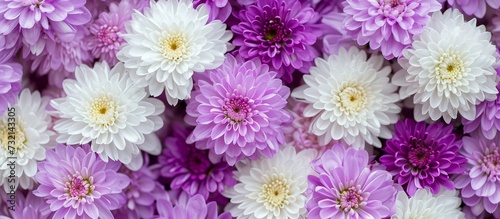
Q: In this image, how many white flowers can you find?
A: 7